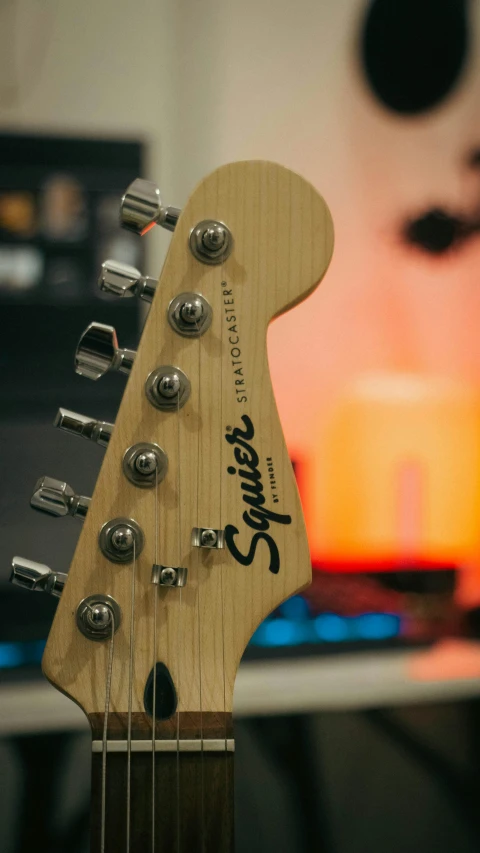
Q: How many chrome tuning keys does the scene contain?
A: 6